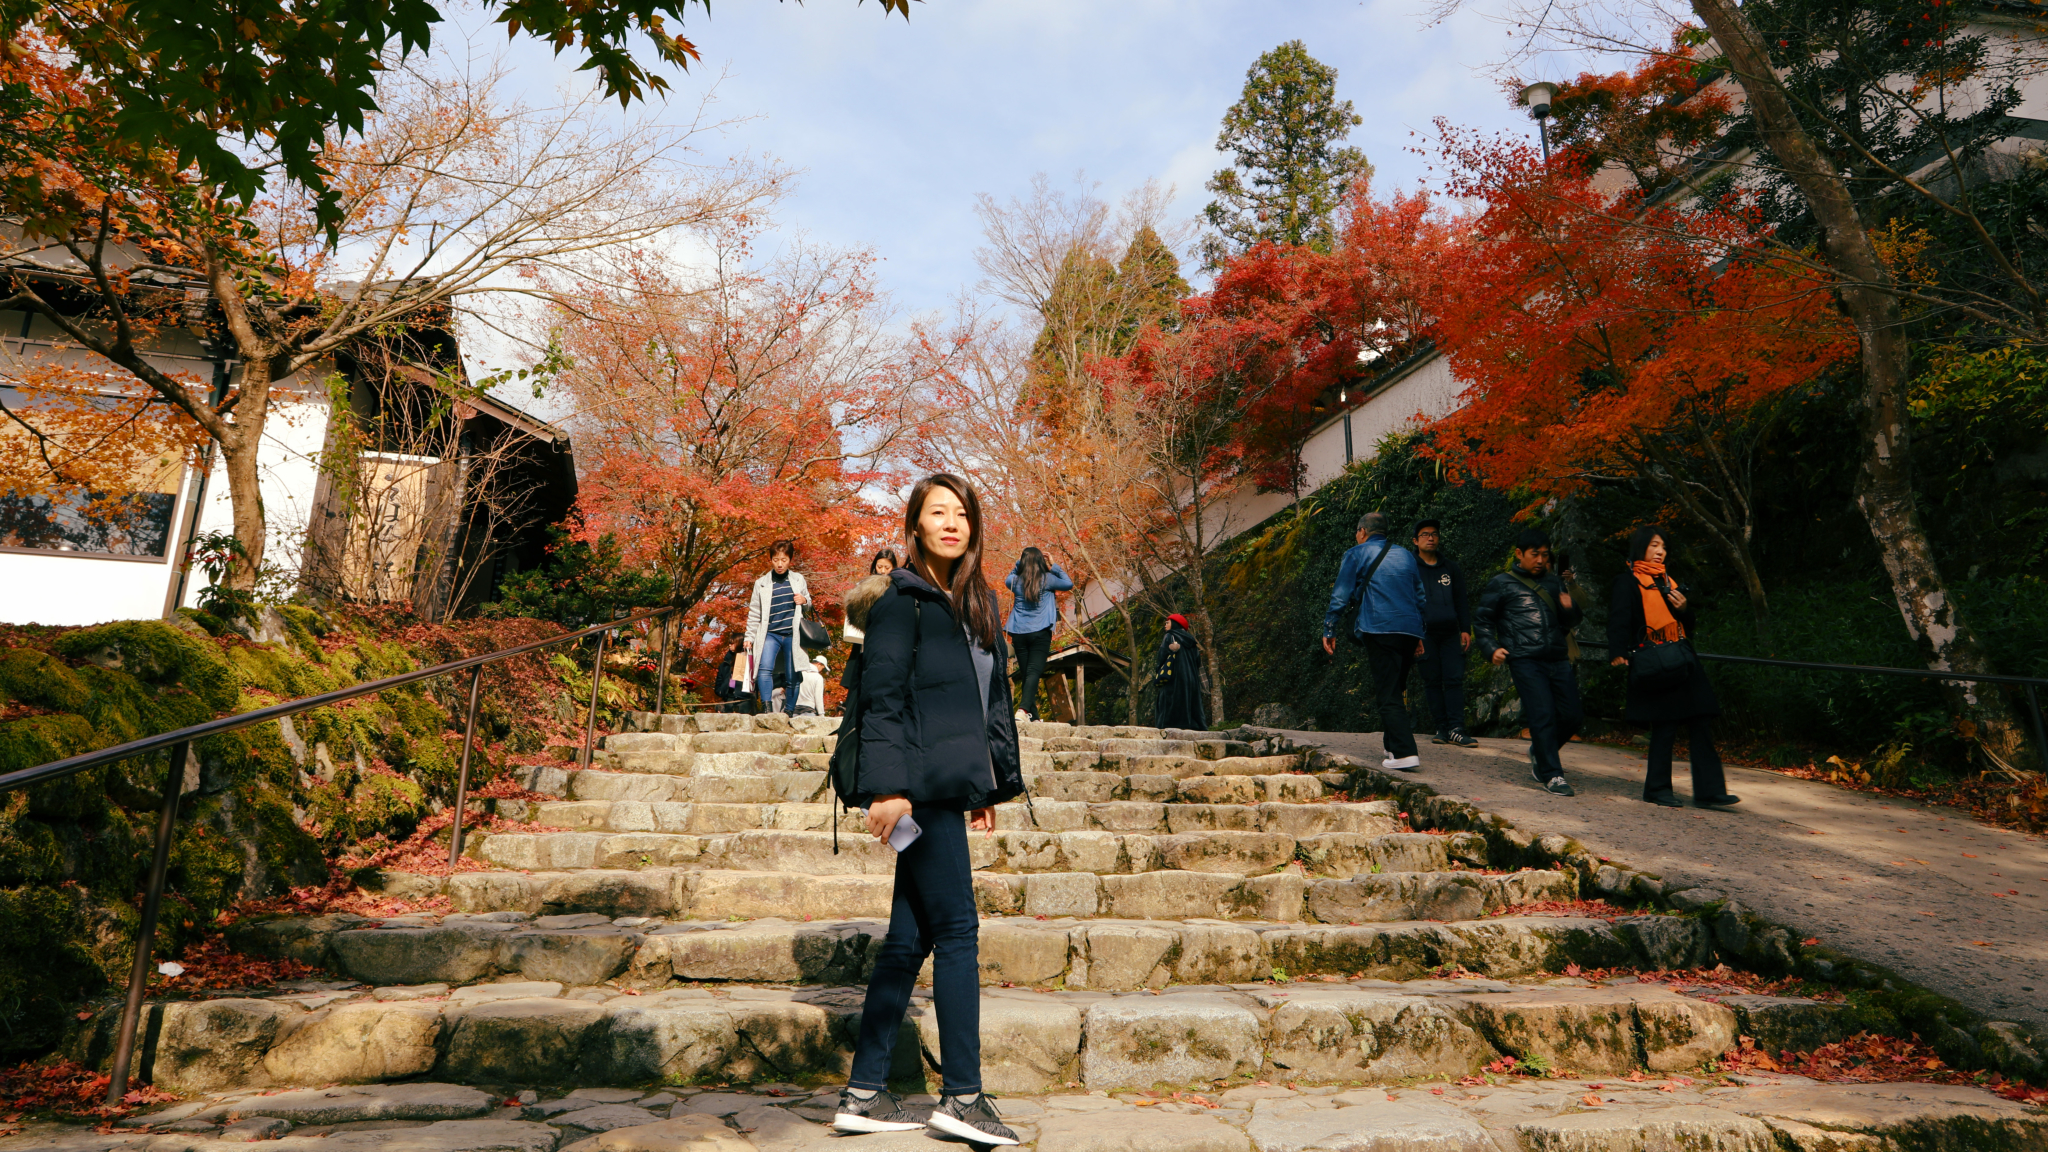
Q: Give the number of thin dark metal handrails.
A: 2